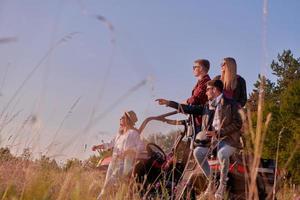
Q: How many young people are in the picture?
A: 4